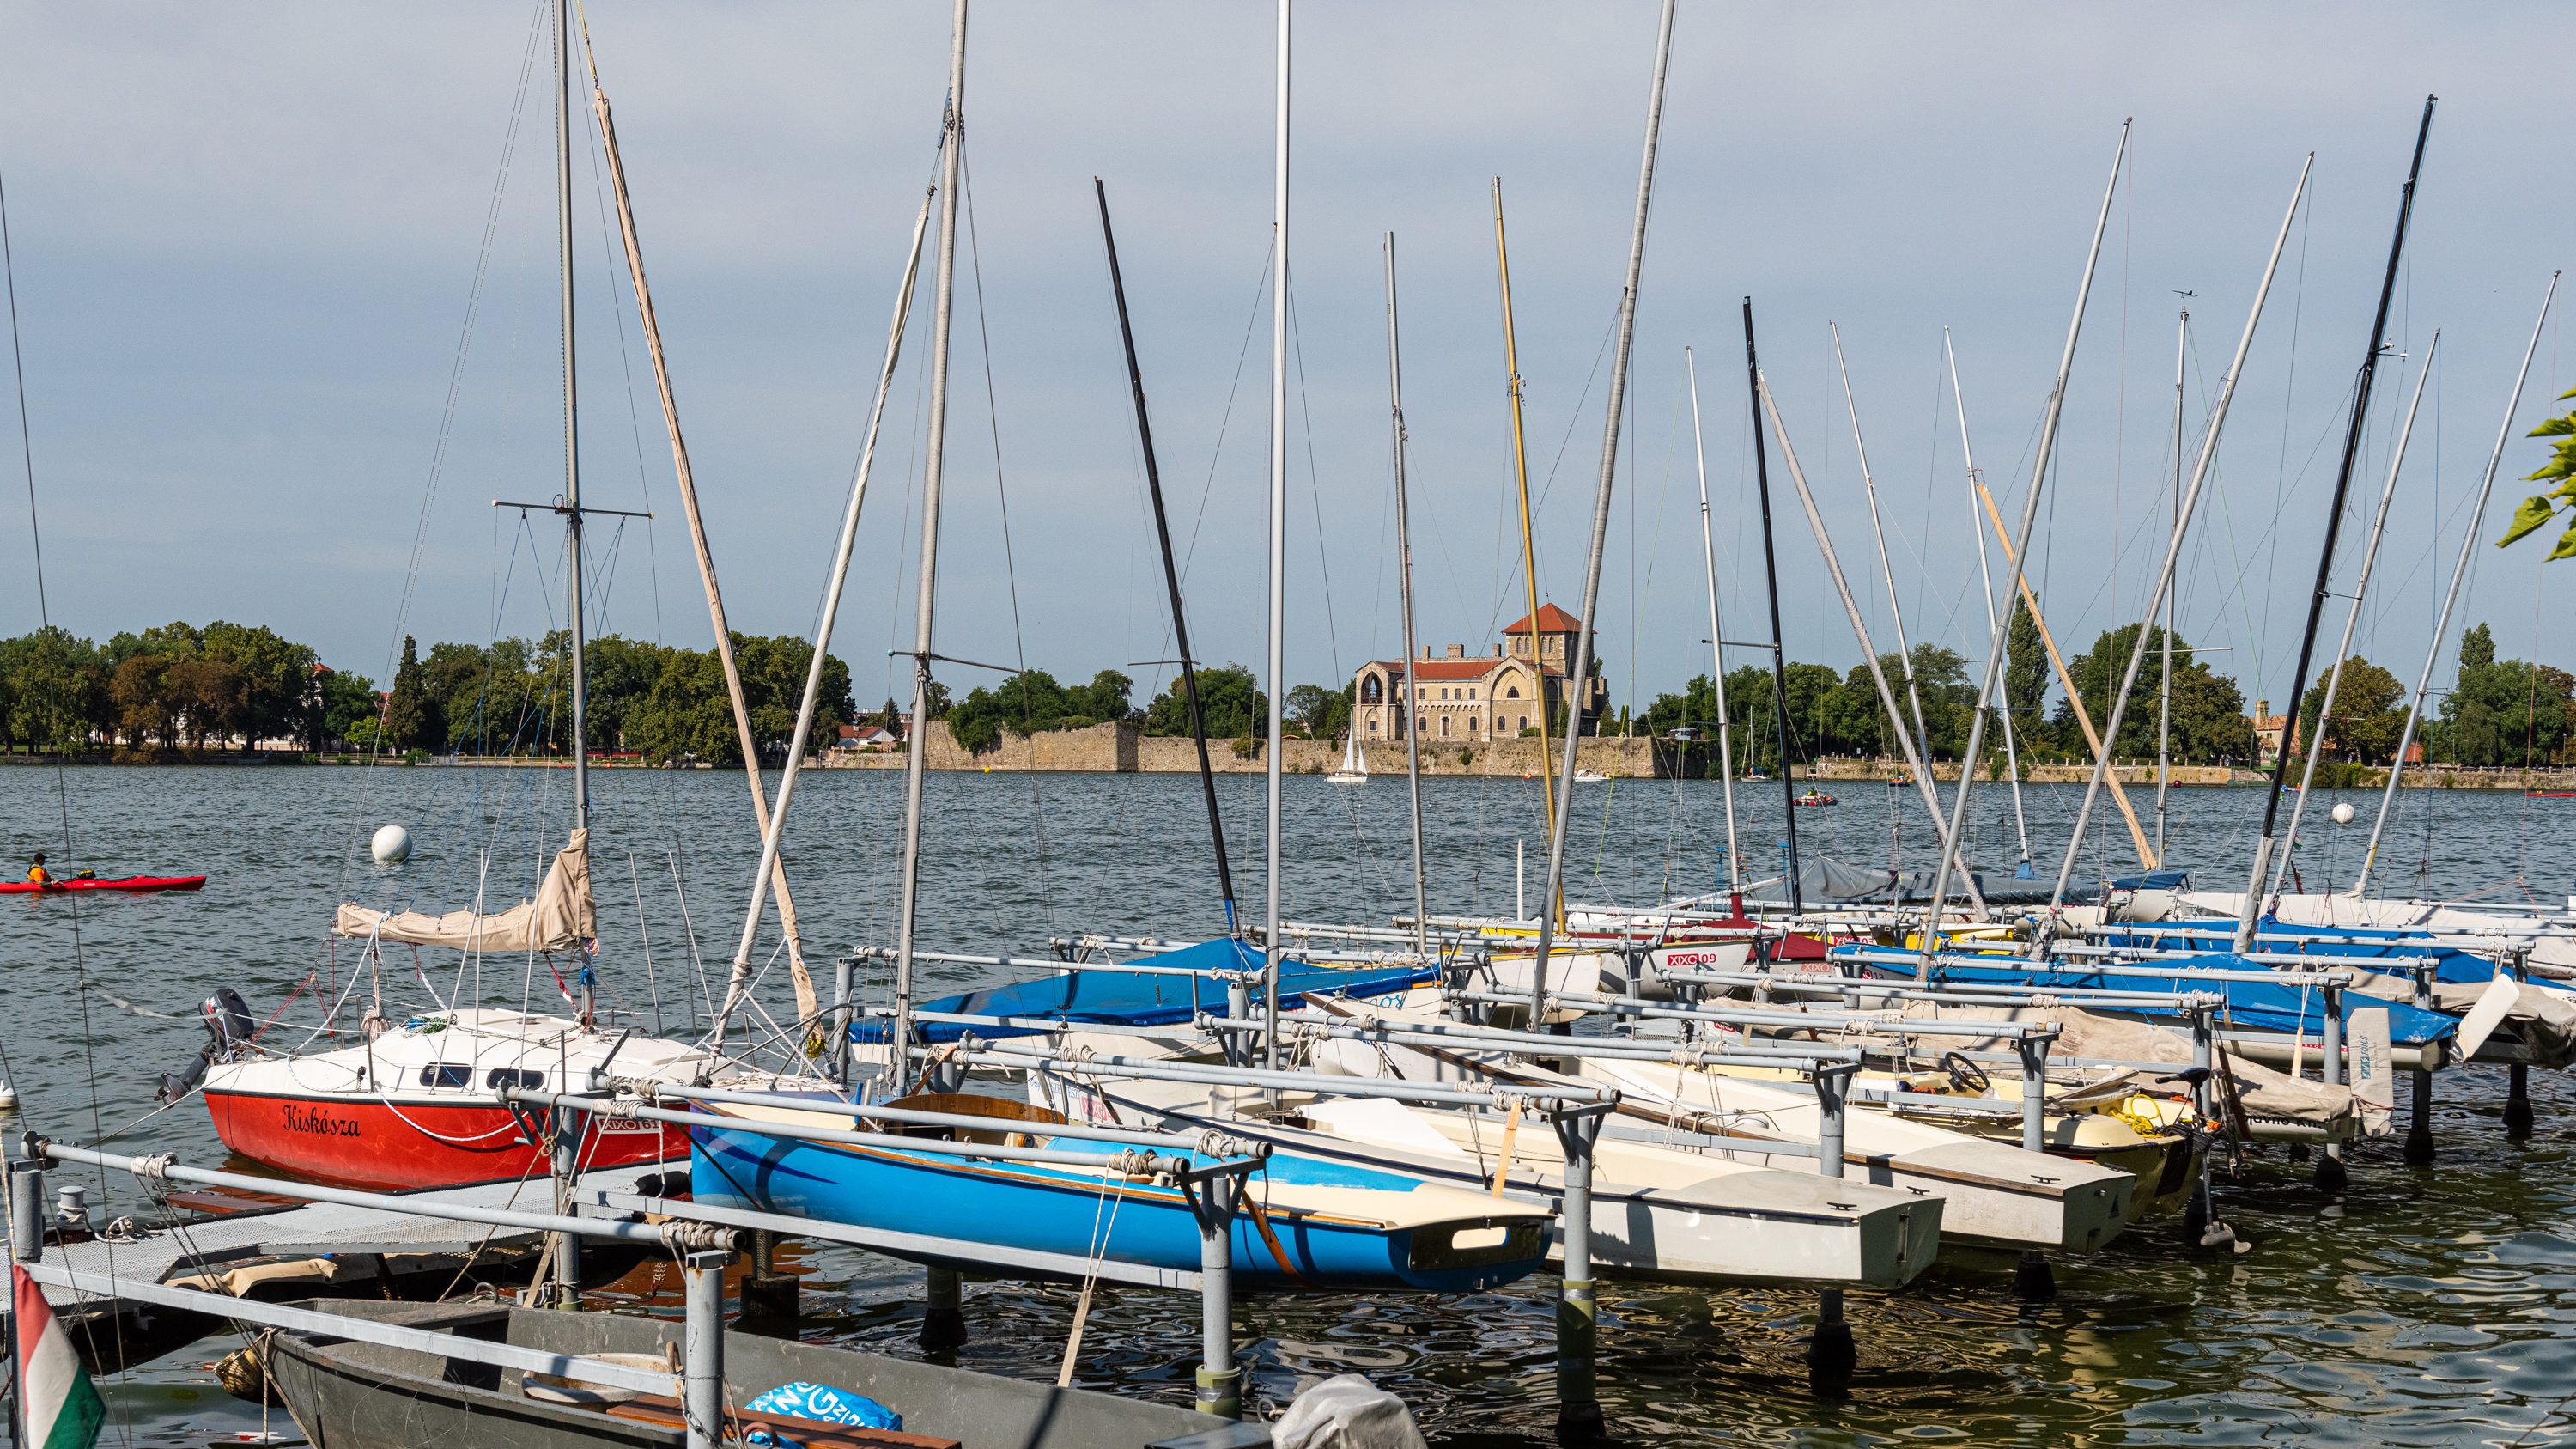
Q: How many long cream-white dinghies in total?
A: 2